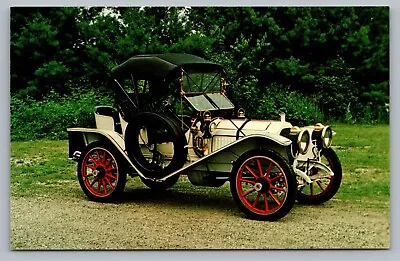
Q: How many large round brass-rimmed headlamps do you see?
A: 2